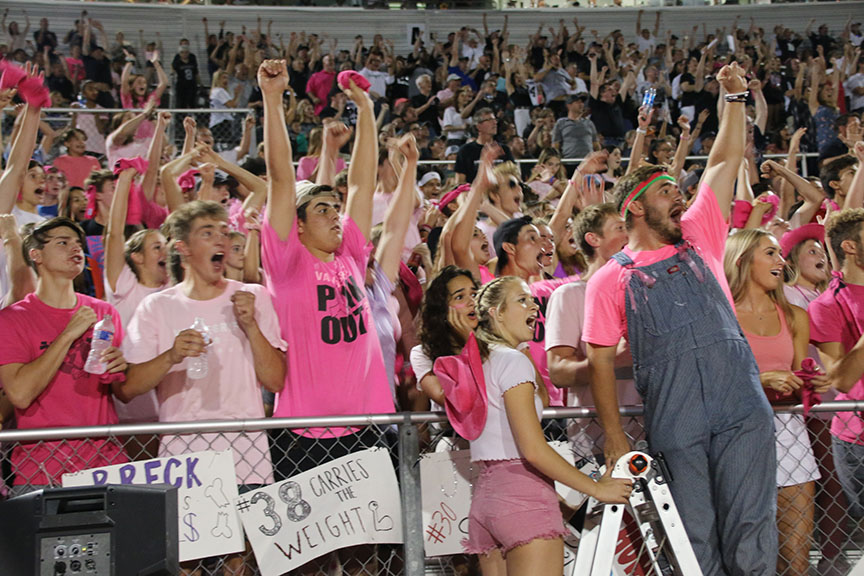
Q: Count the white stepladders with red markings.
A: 1